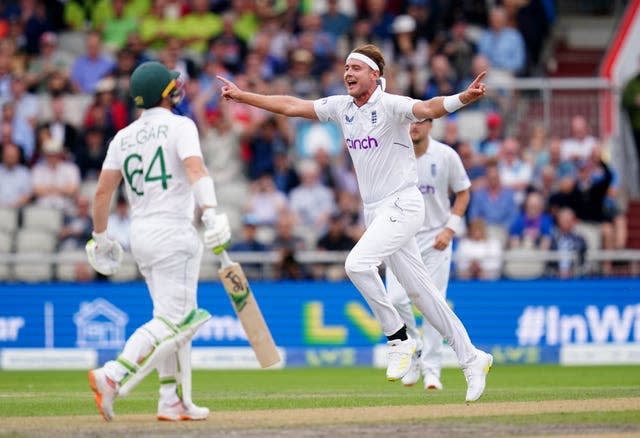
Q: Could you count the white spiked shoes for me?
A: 6